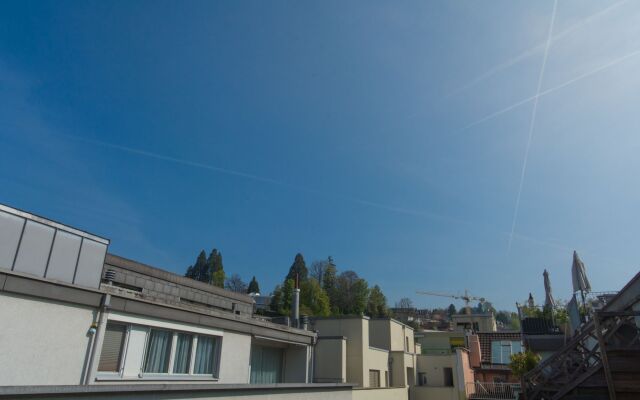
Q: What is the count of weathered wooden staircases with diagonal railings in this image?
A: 1